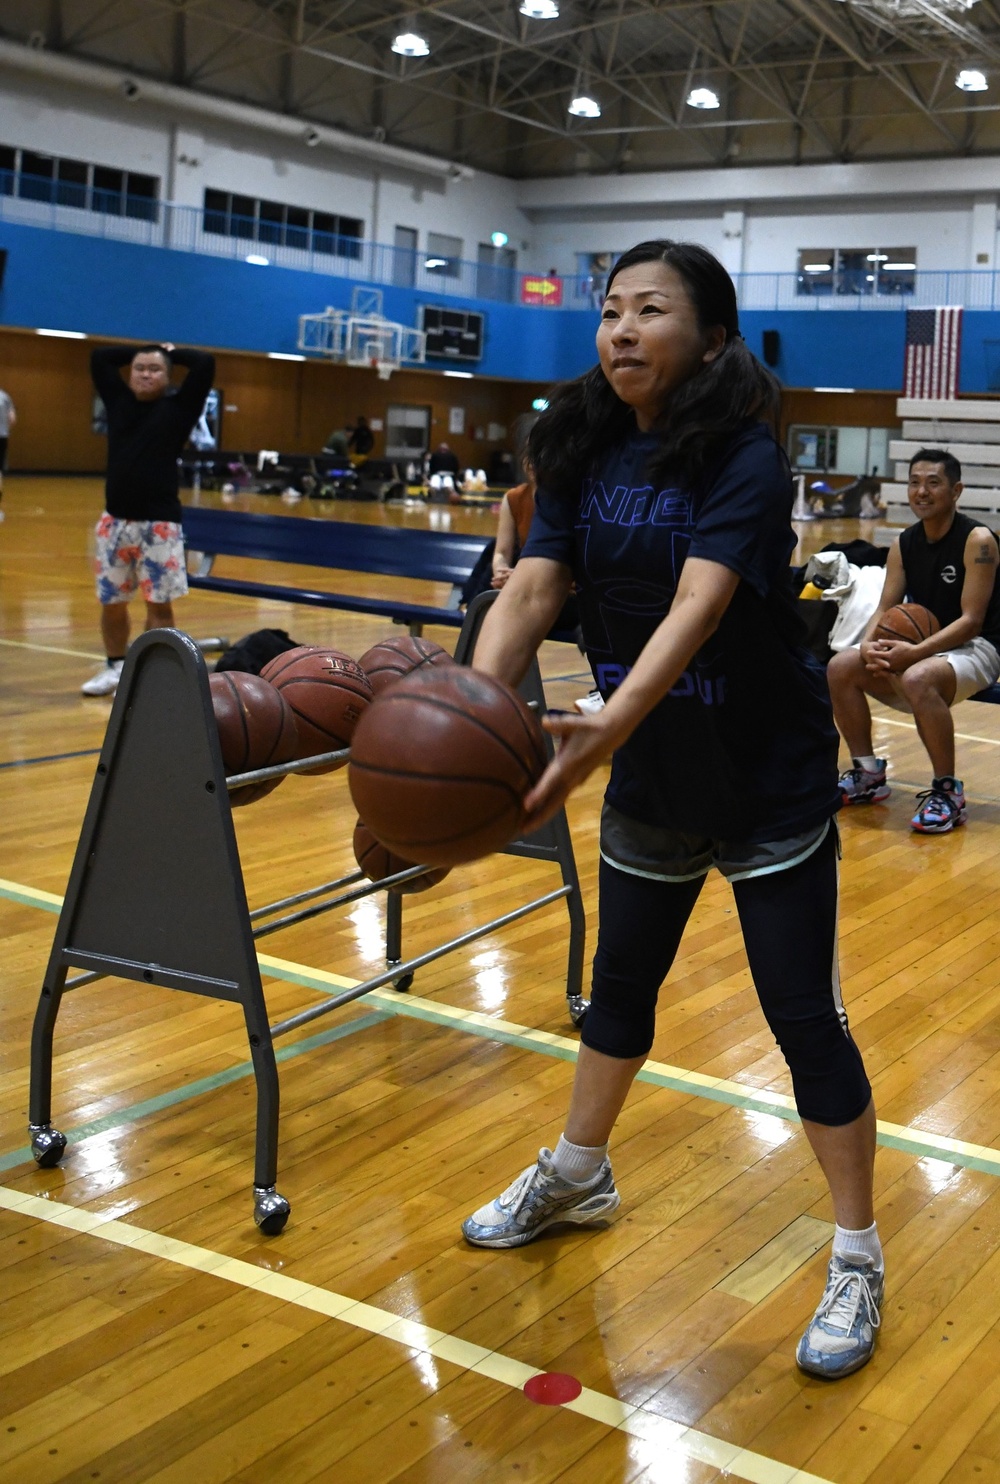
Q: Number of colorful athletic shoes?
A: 2